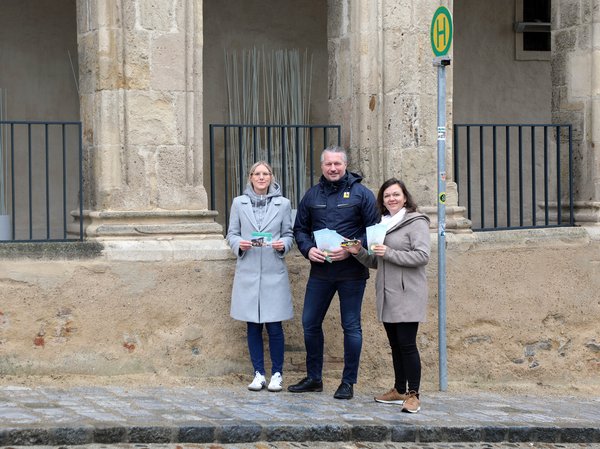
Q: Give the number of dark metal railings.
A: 3